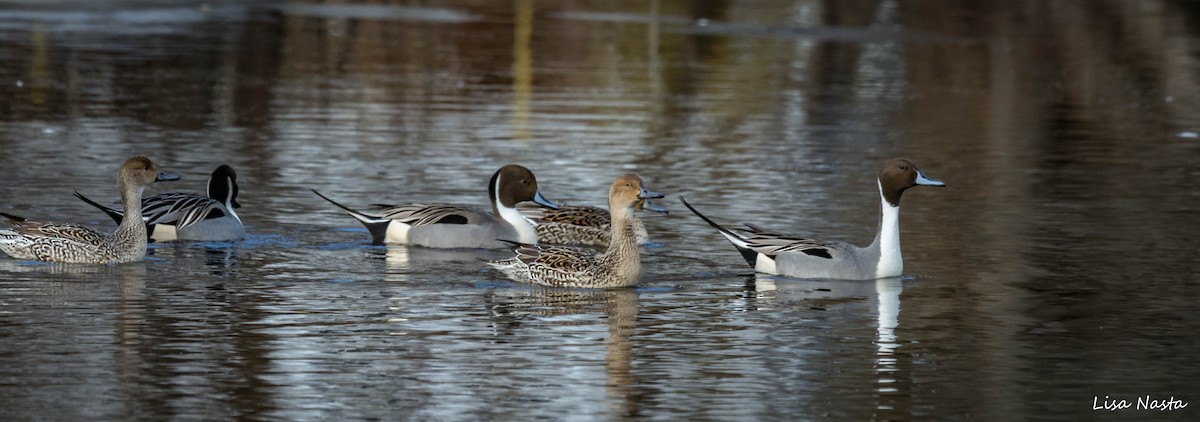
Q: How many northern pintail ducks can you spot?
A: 6